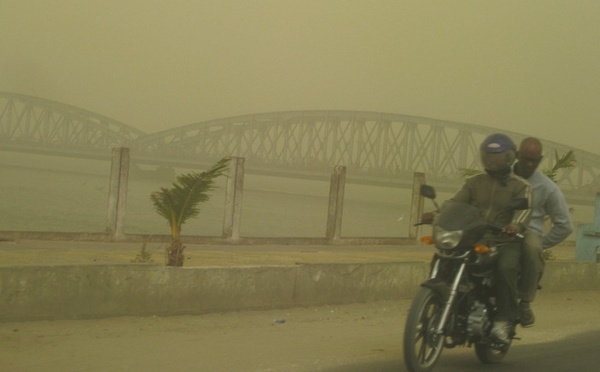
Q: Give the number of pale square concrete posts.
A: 4